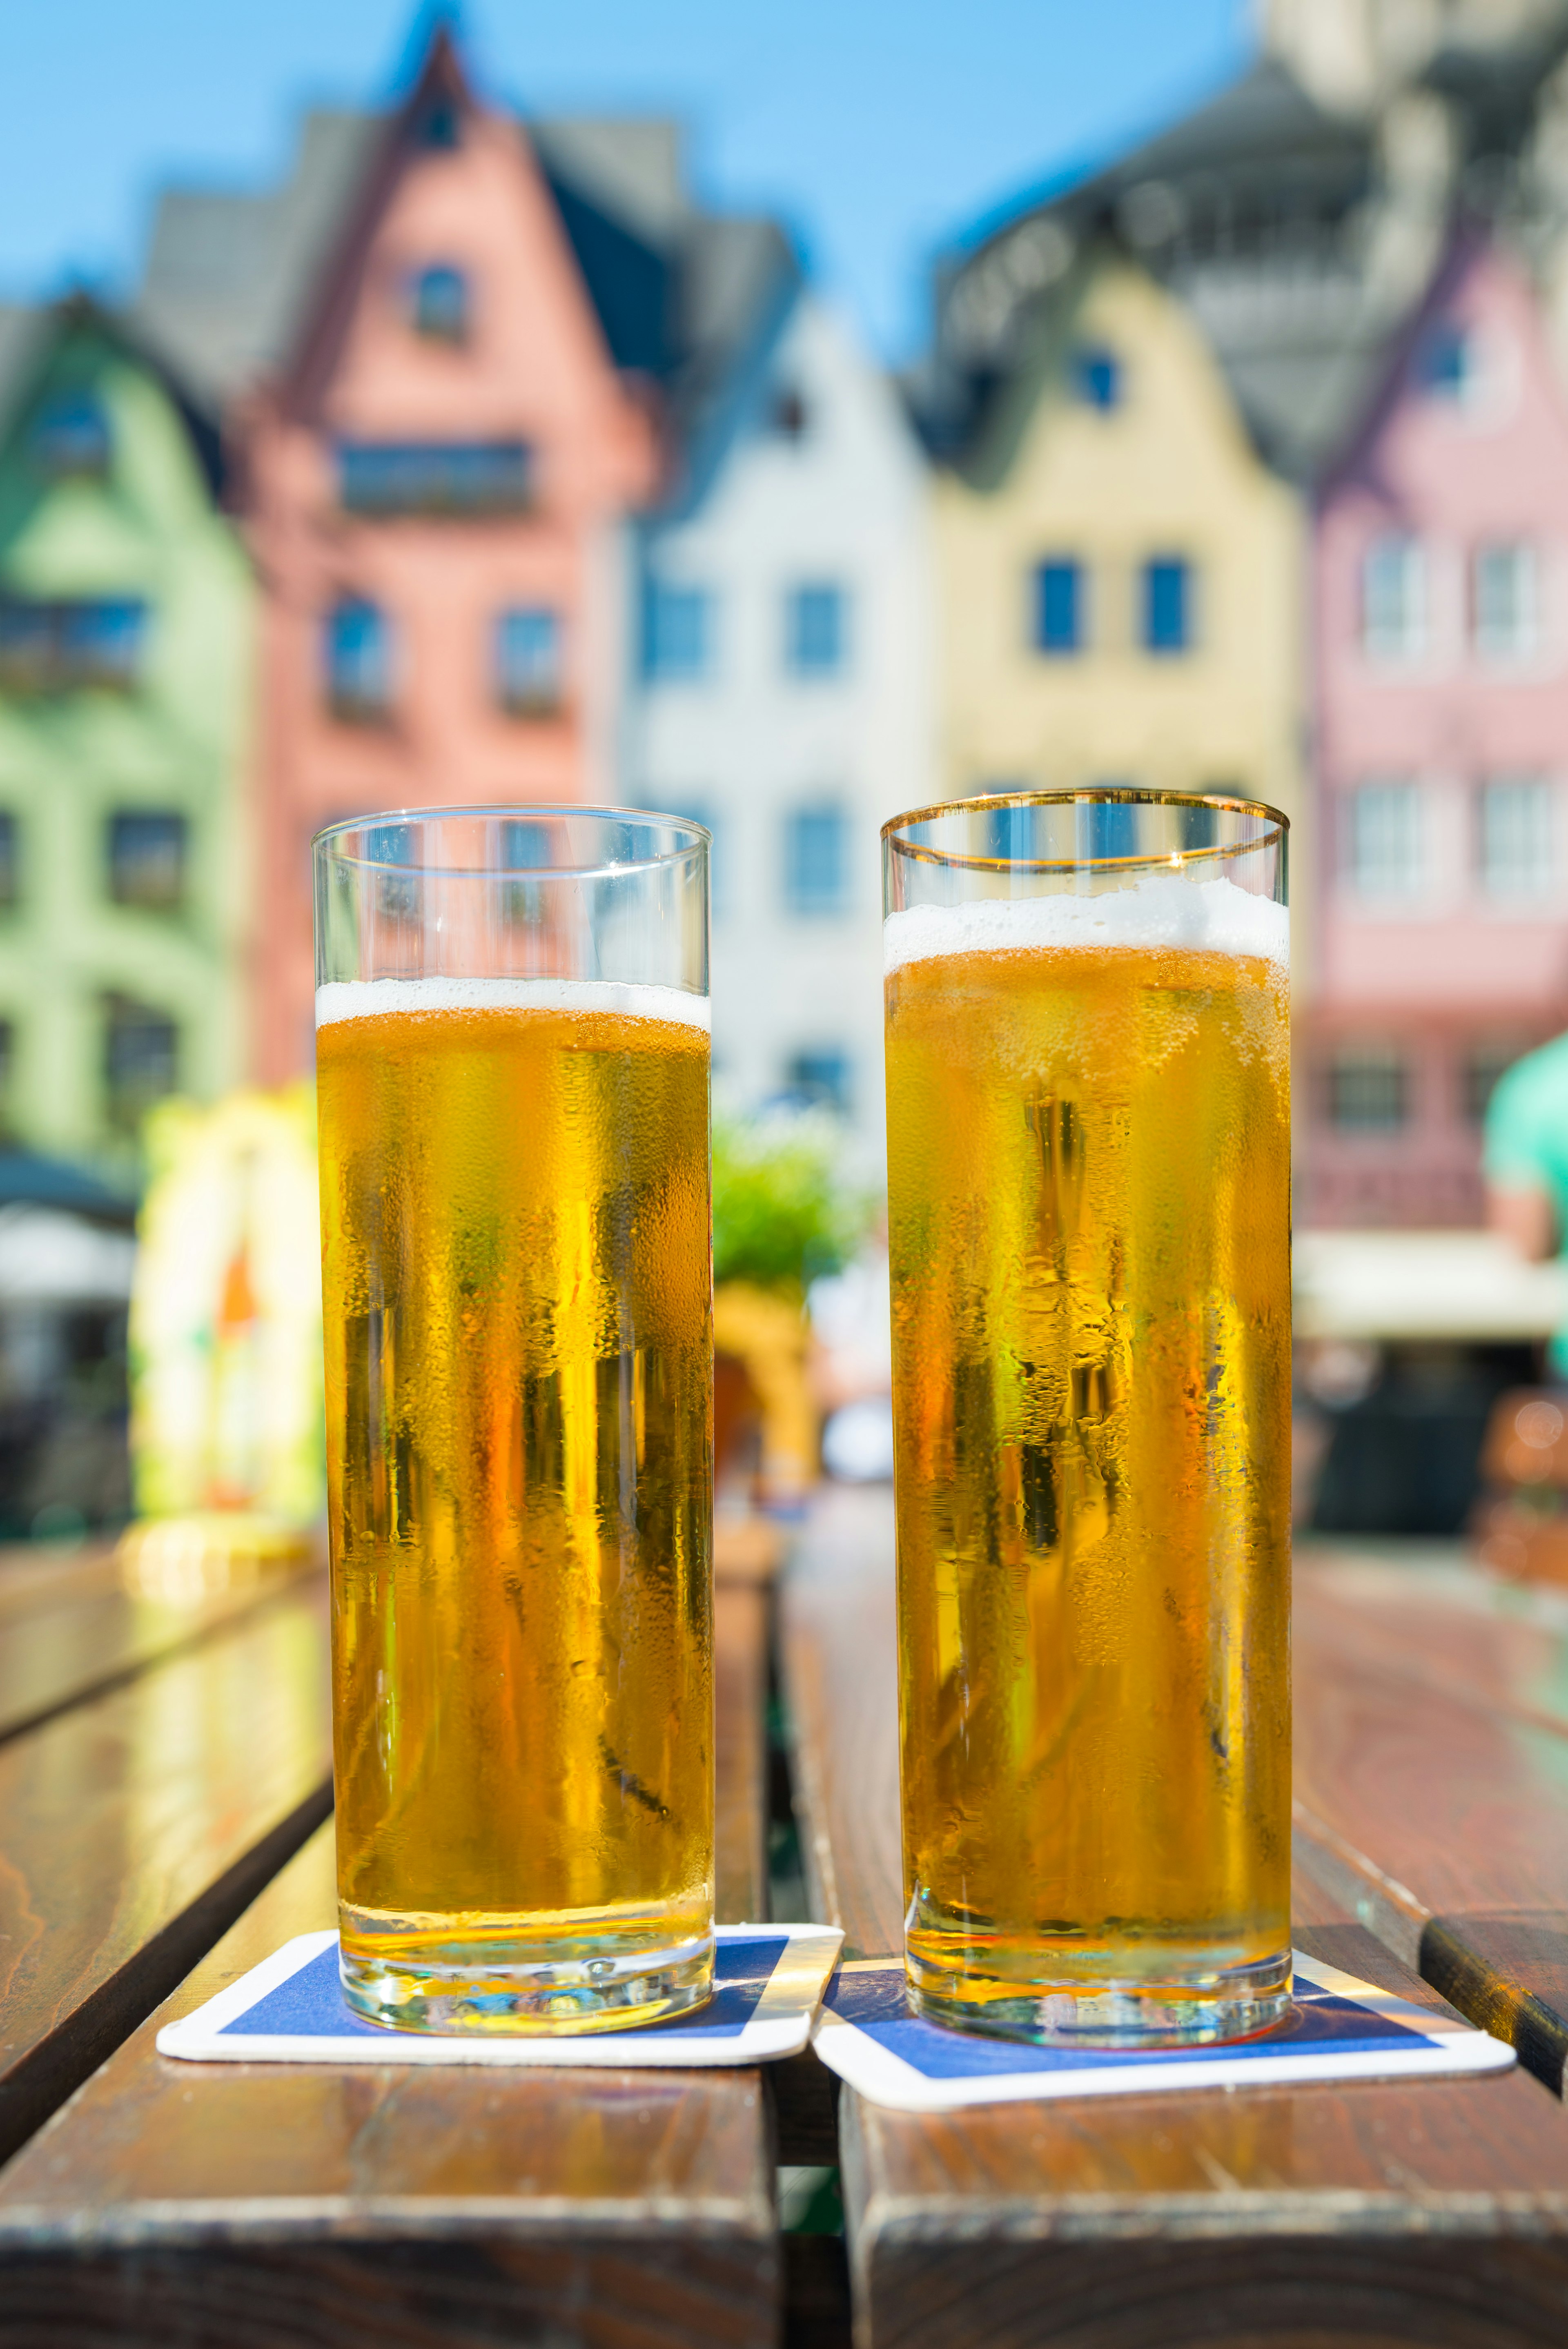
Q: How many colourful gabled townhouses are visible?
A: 5